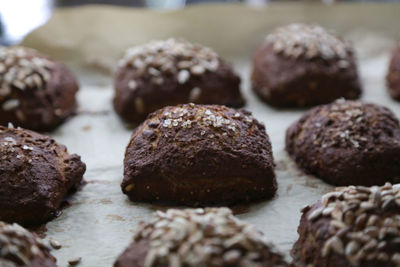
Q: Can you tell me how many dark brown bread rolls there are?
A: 10